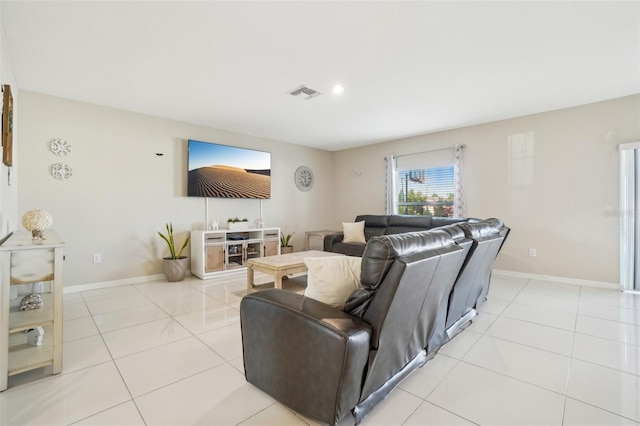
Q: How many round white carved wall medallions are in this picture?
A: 2